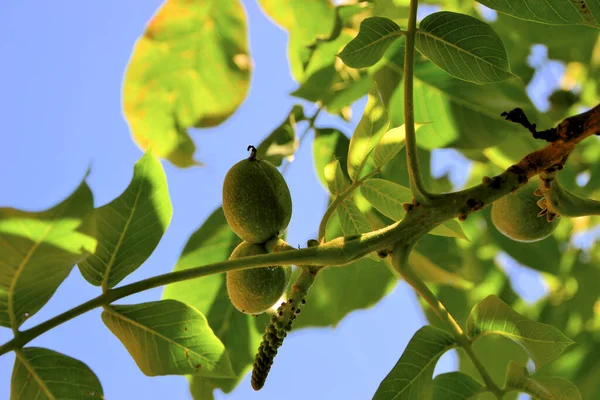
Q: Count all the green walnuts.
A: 3